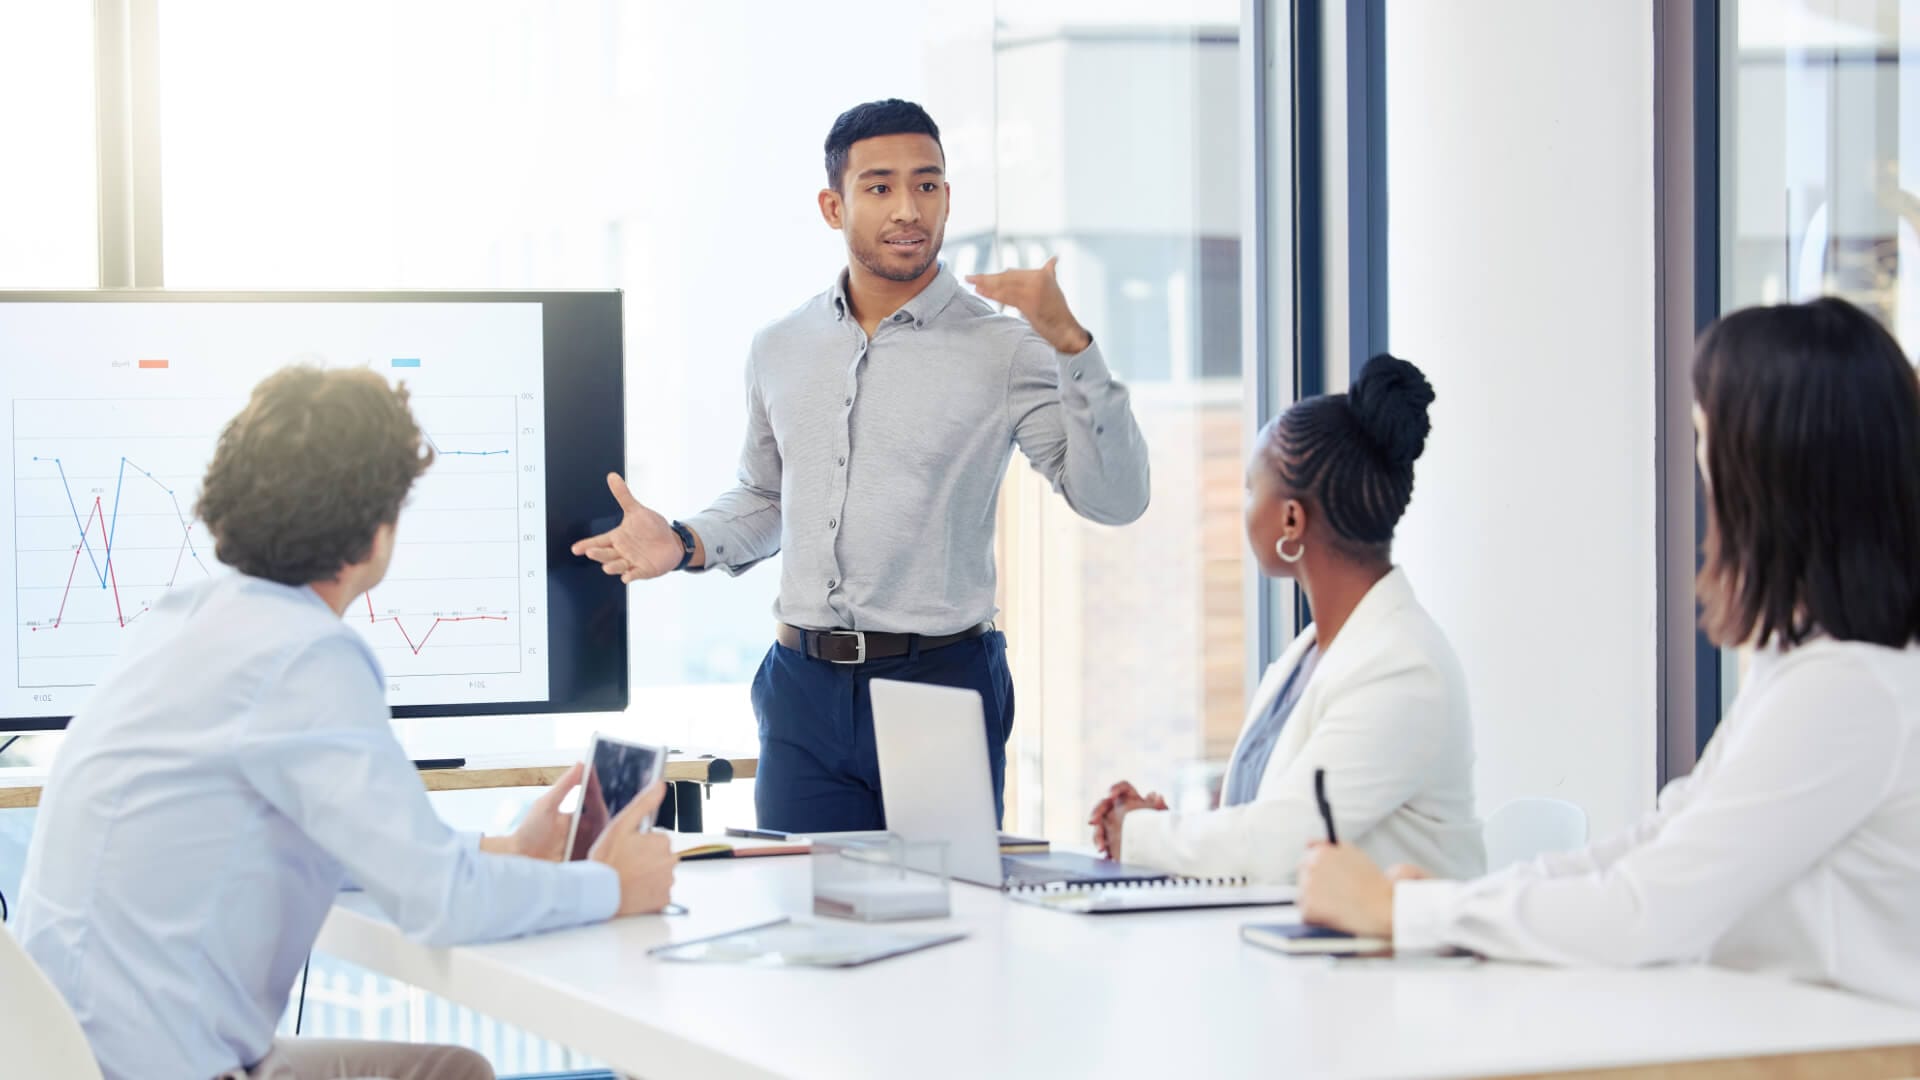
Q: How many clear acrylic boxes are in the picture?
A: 1